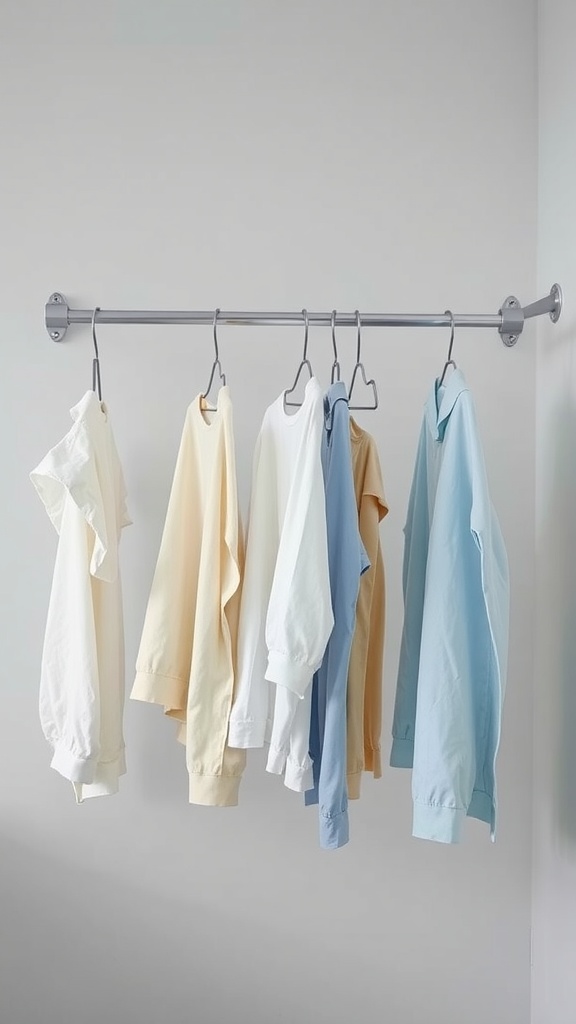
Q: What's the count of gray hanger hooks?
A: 6